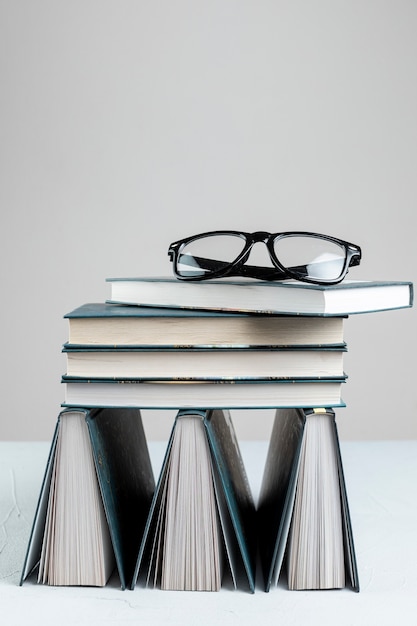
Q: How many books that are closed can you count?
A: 4